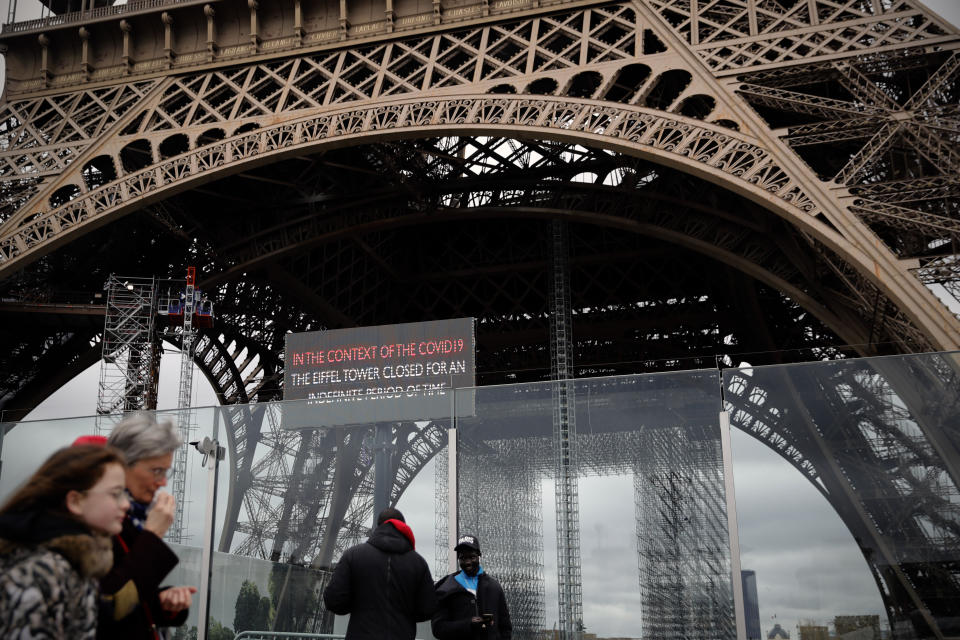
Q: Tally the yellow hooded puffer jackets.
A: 0